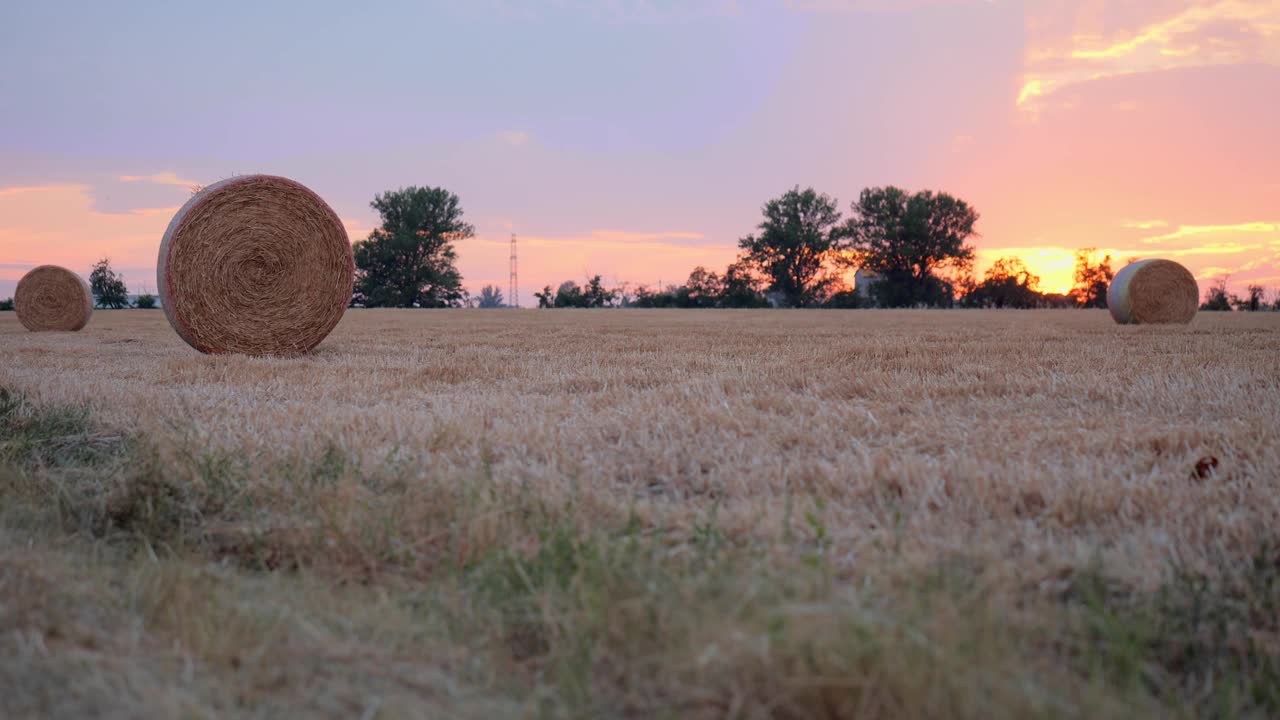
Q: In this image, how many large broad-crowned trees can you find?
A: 3